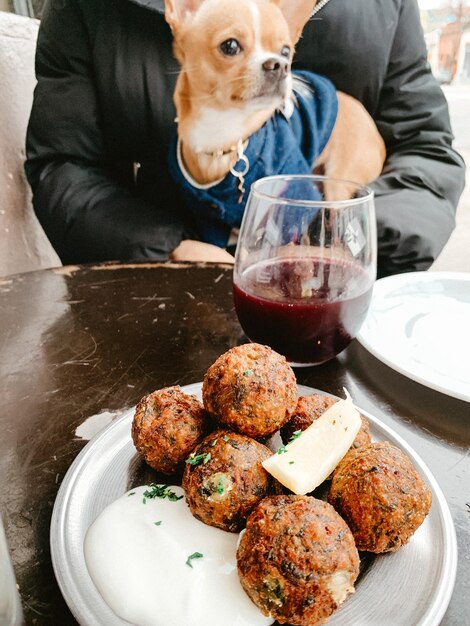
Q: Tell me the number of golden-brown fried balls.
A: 6